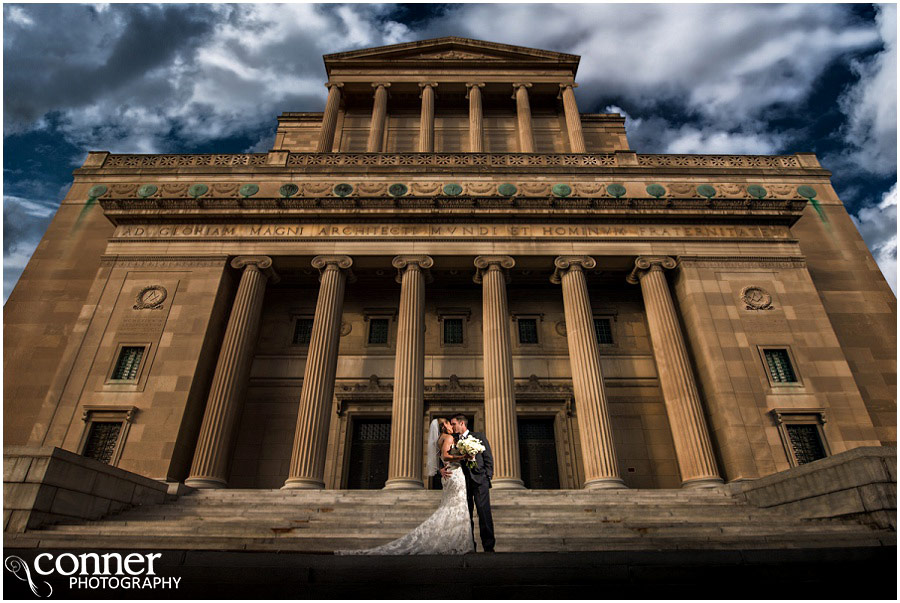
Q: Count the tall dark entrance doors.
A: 3